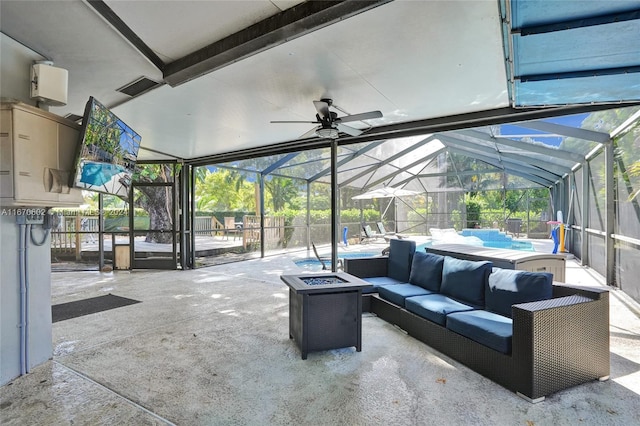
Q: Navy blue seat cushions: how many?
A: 4